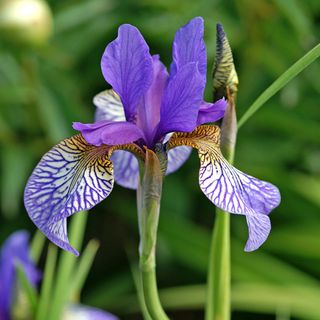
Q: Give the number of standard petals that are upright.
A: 3